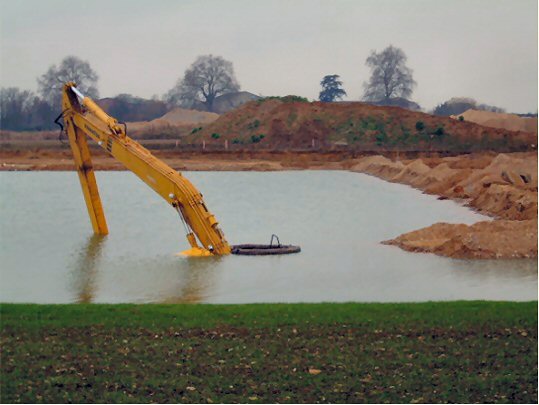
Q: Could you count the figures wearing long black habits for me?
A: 0